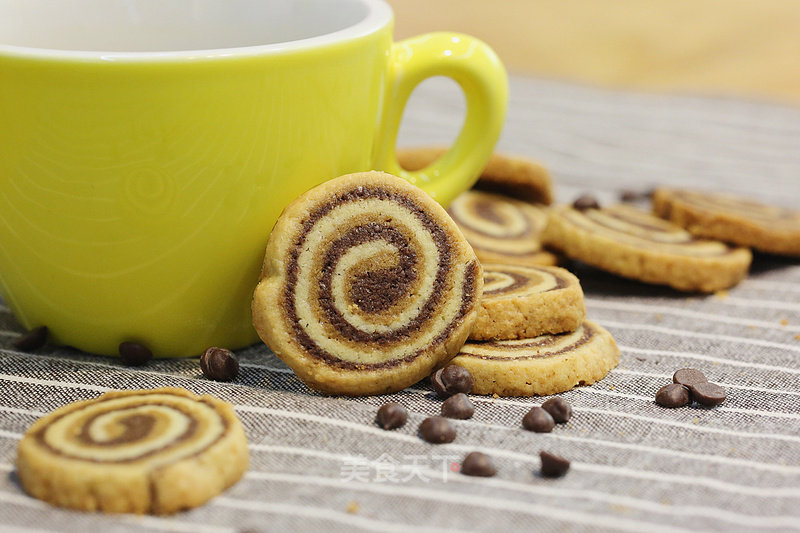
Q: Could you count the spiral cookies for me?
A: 8